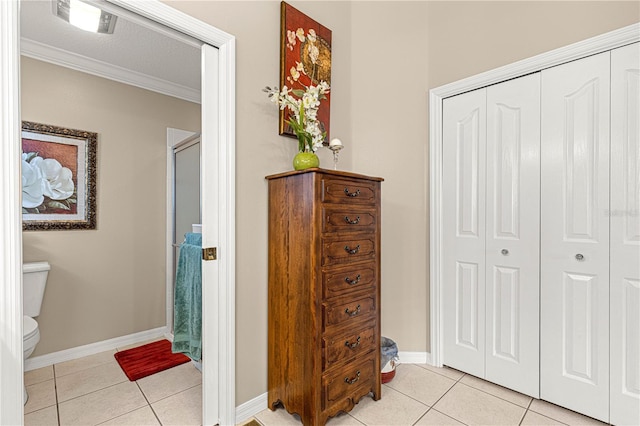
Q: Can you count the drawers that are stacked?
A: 7